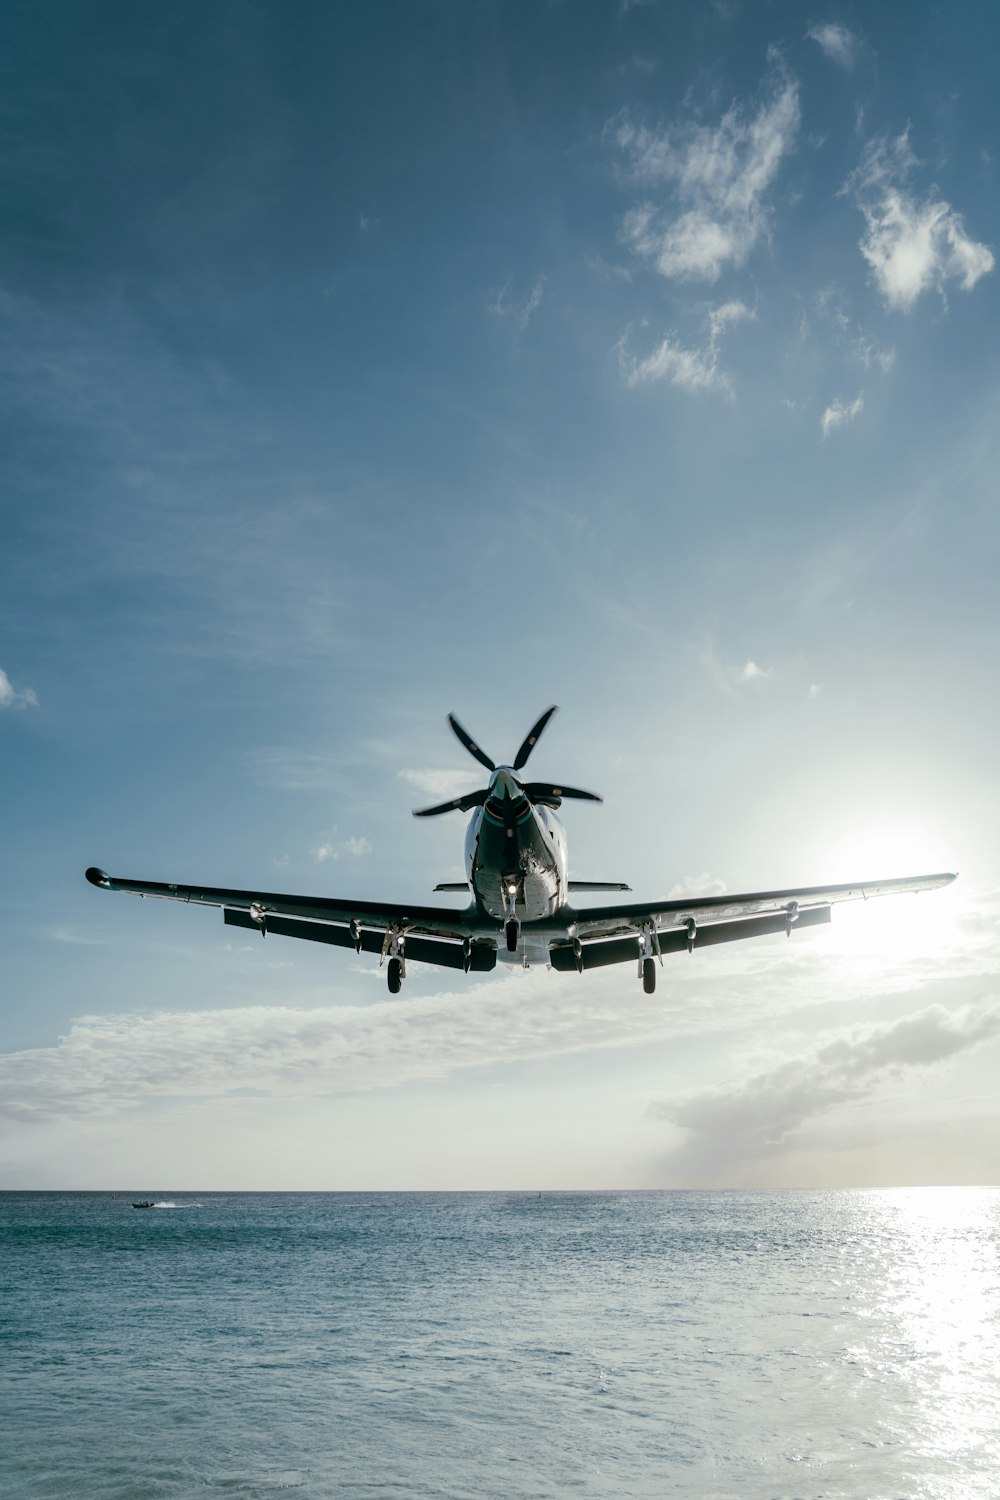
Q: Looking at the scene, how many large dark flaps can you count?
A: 2